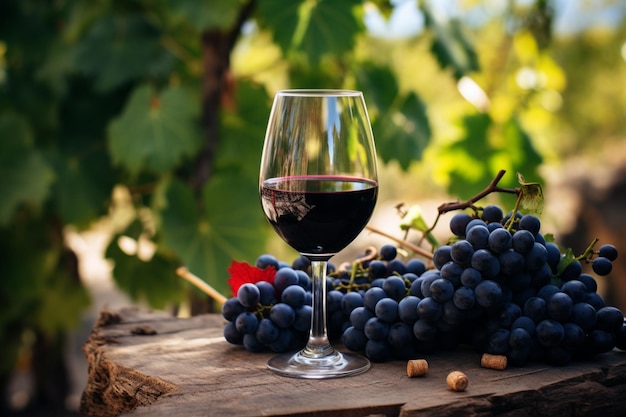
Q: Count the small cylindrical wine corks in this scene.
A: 3